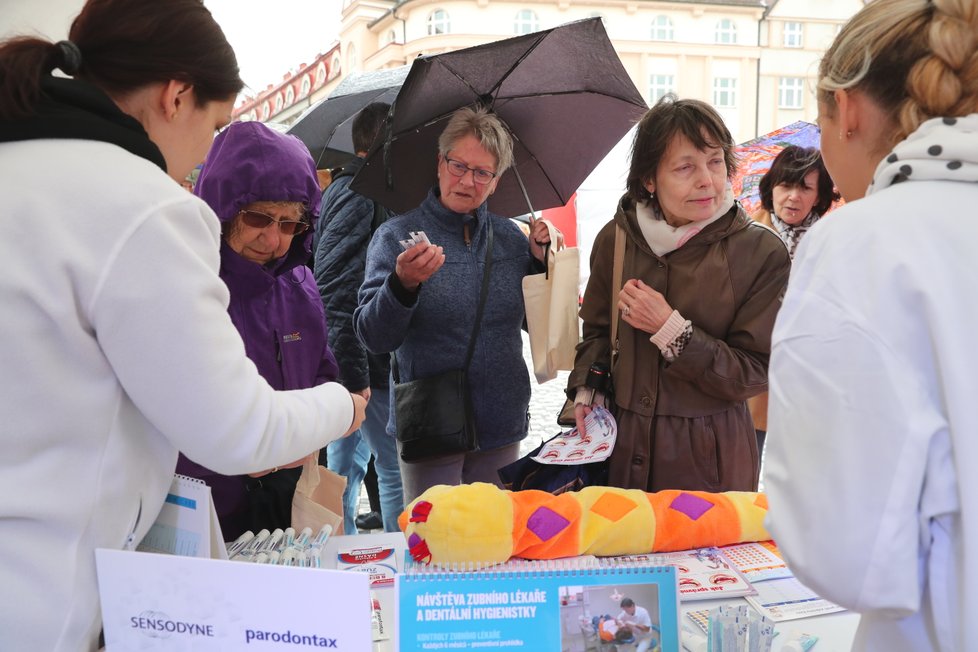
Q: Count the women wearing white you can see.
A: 2